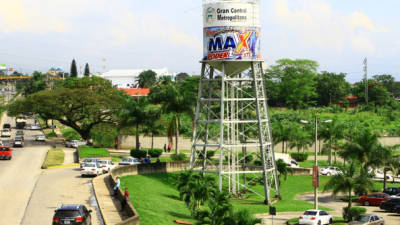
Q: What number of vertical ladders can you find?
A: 1